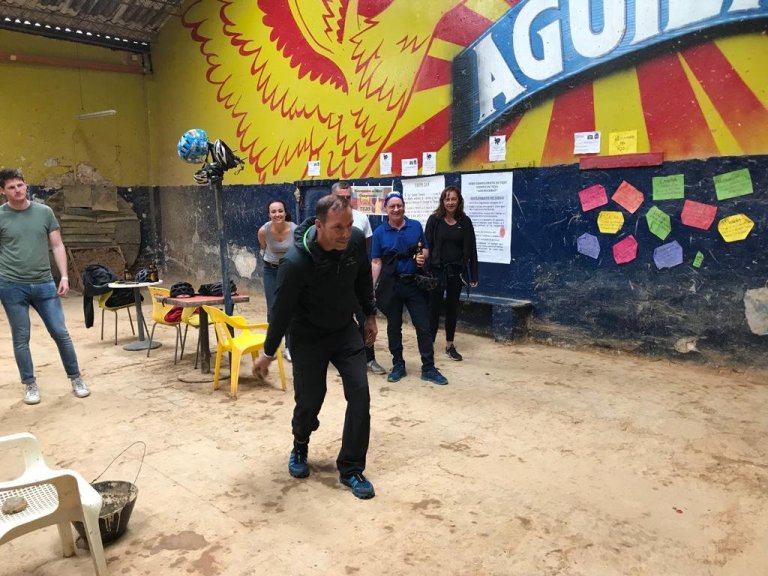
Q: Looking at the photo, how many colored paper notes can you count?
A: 13